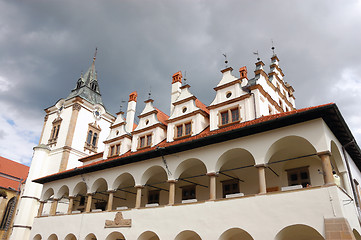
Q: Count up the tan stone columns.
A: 10